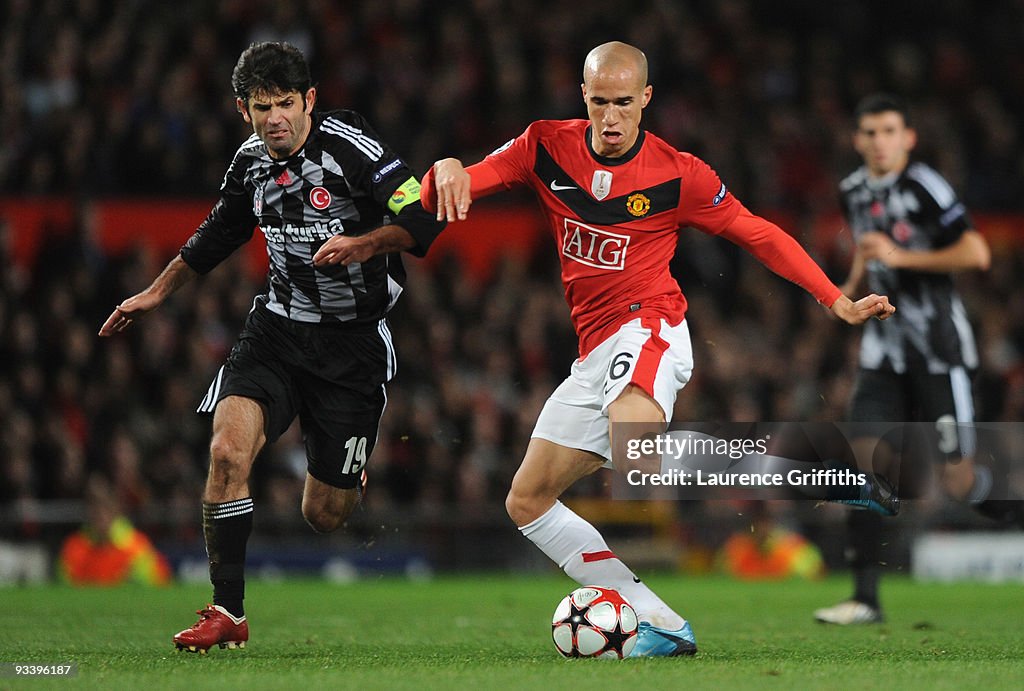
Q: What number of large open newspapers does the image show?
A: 0